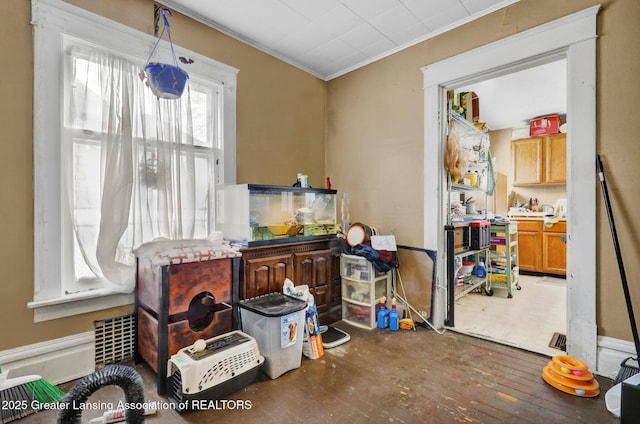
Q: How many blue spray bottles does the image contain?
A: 2